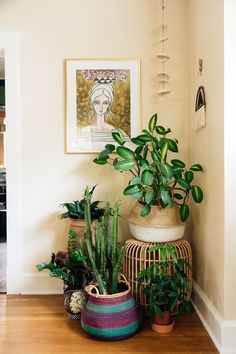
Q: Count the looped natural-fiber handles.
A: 2